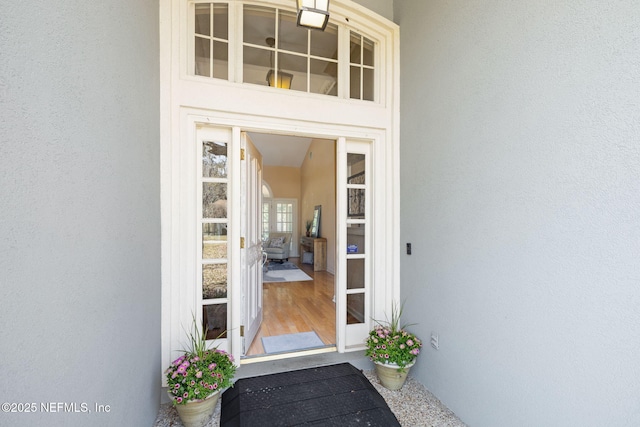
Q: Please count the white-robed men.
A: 0